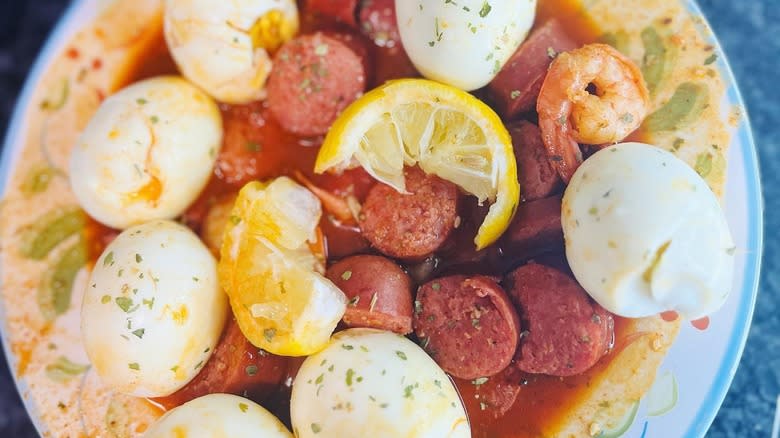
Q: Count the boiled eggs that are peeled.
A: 7